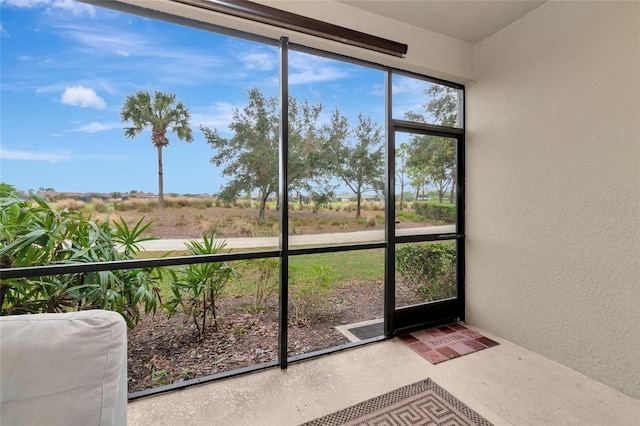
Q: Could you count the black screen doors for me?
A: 1